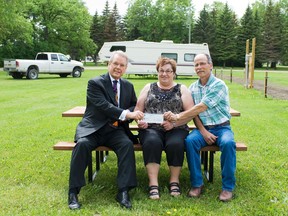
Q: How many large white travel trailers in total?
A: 1